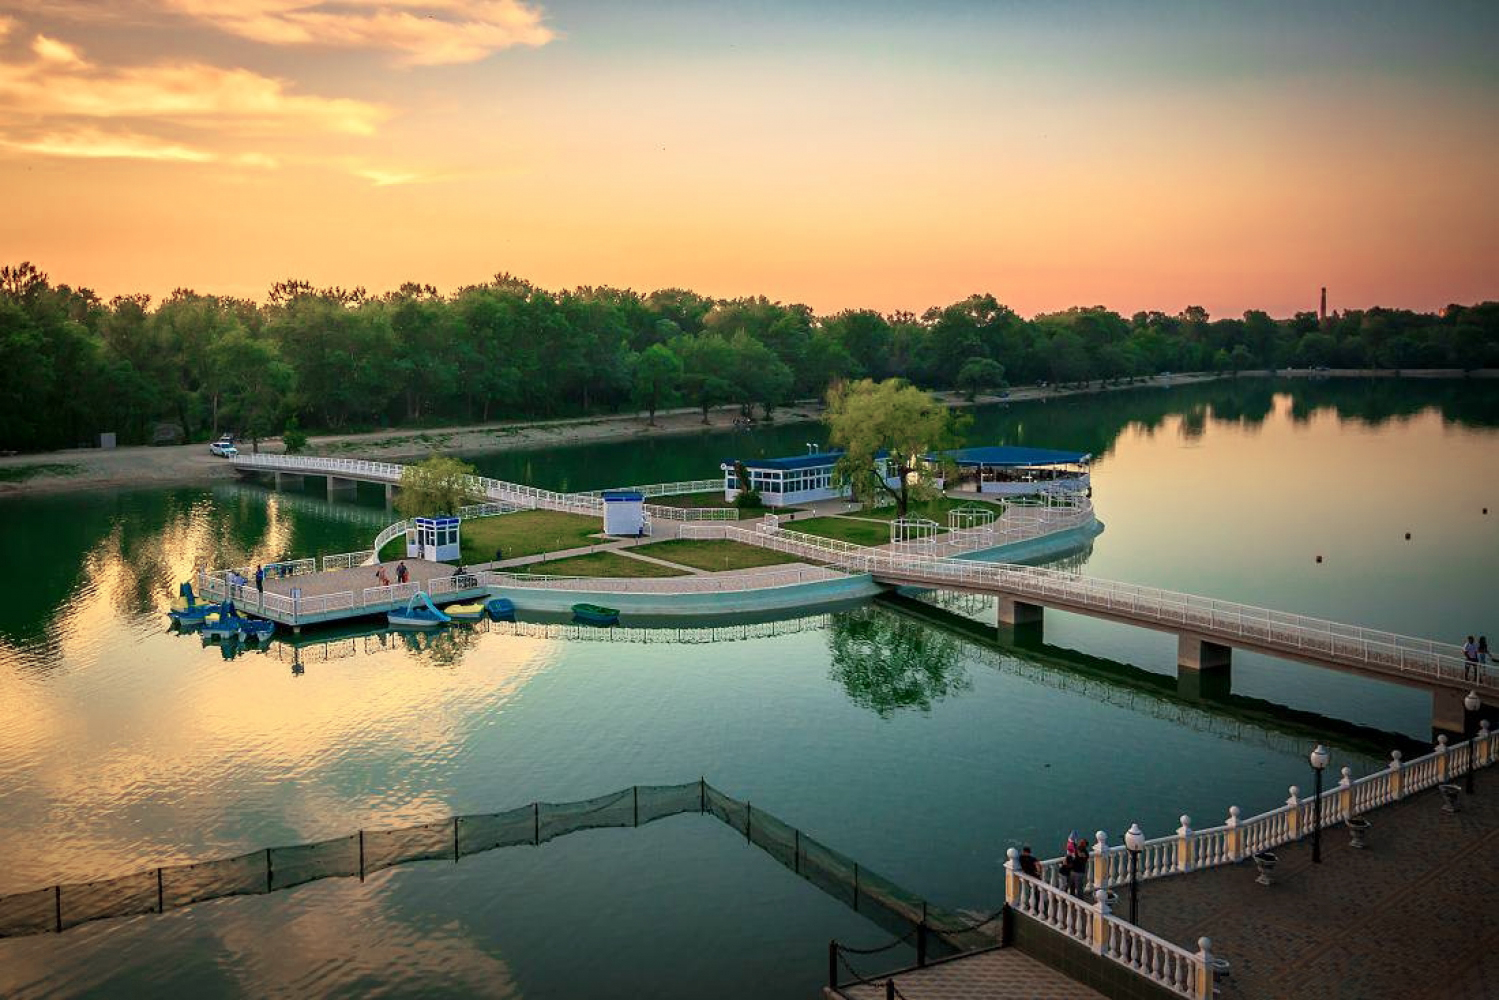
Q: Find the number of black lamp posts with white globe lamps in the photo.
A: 3